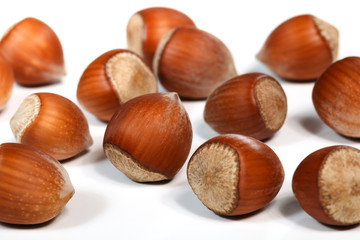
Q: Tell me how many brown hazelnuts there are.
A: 13